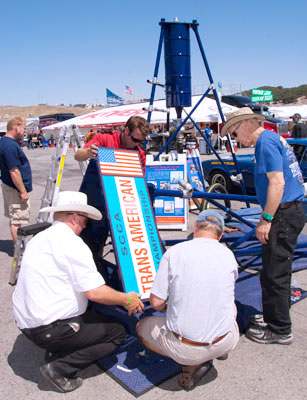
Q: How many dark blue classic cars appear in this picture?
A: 1